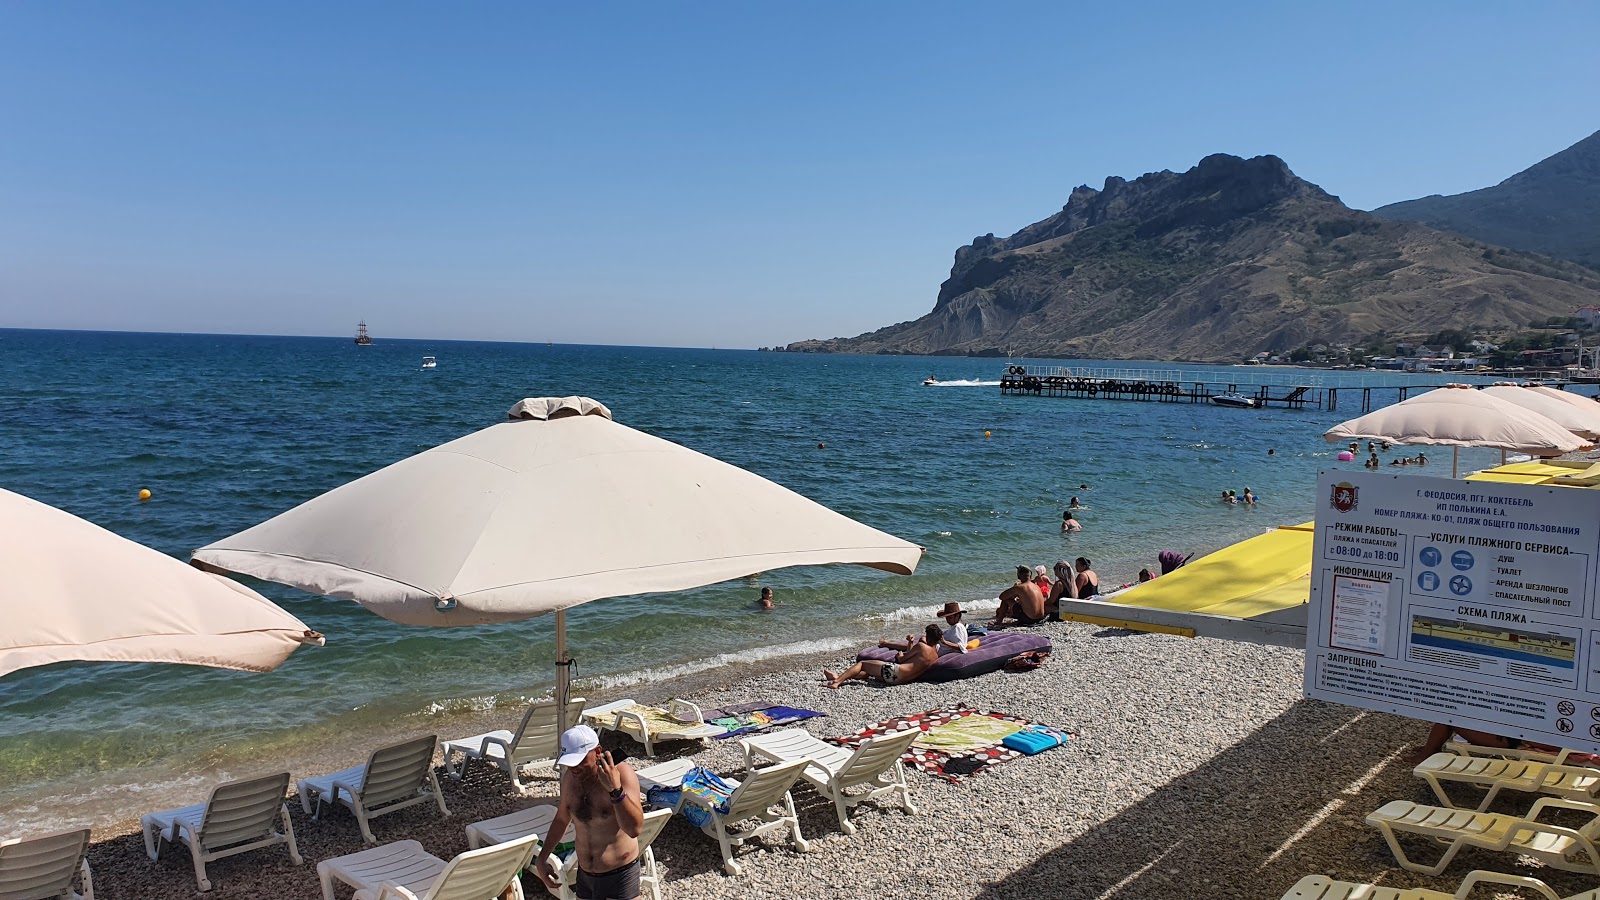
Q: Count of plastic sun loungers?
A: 13